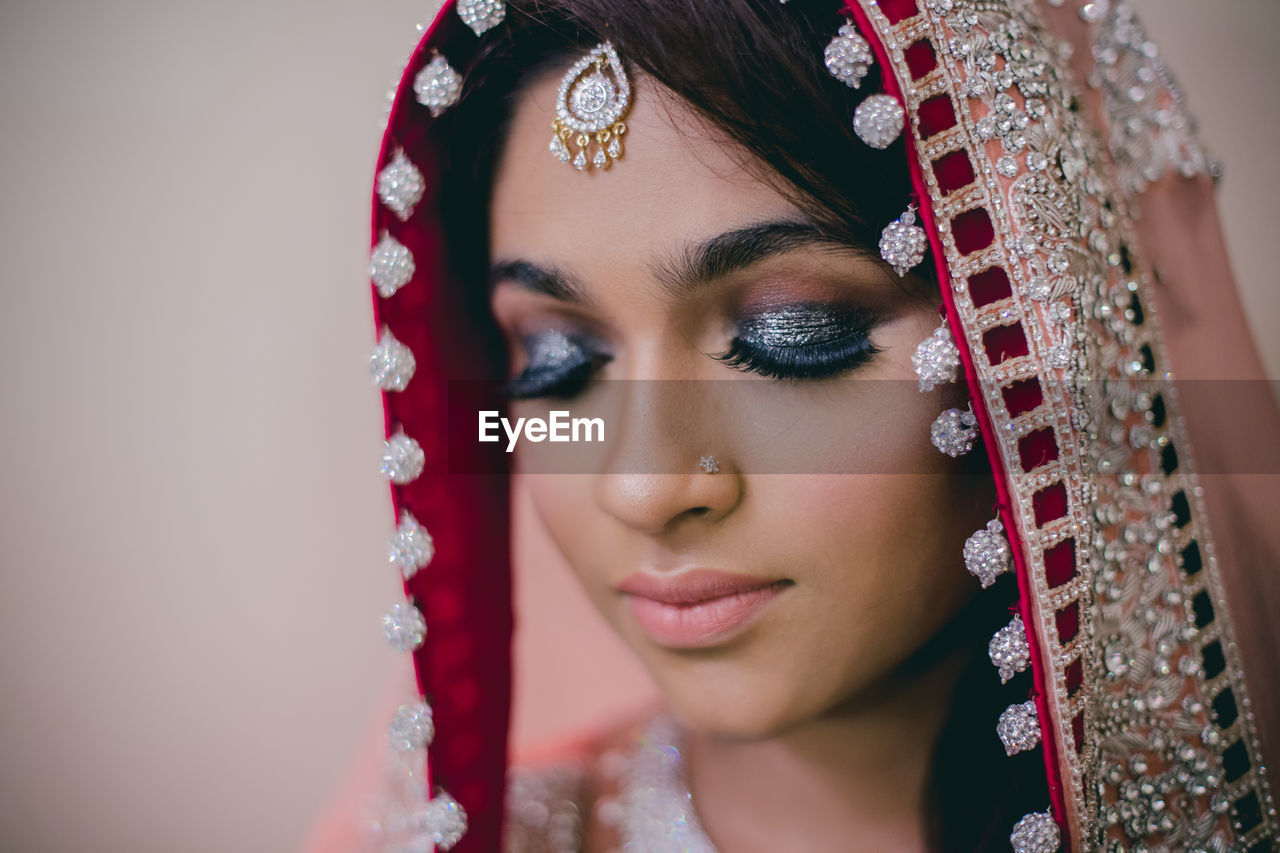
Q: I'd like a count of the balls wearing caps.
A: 0